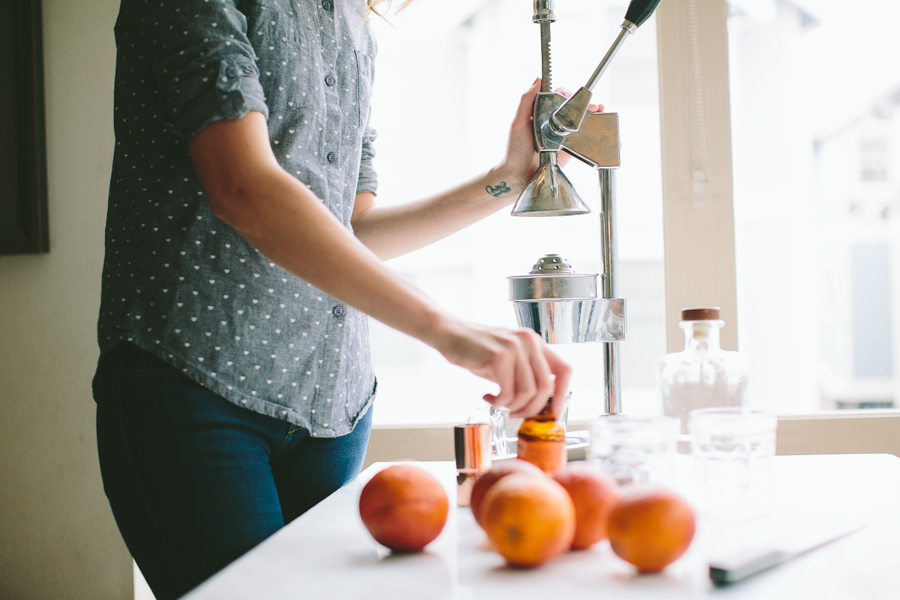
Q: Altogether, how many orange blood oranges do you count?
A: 5